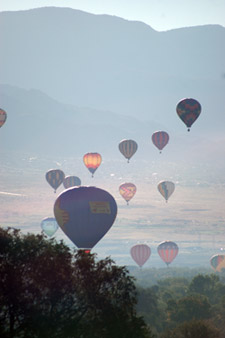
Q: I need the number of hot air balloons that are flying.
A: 14